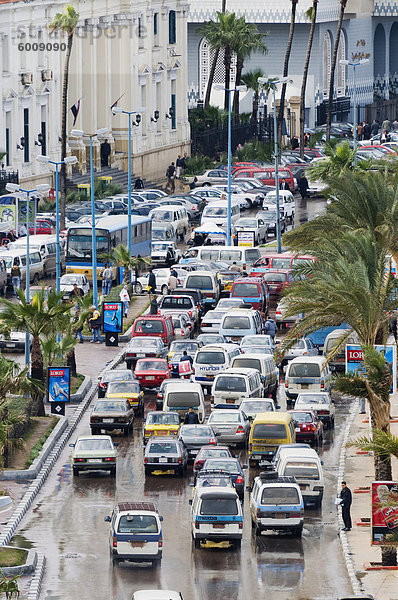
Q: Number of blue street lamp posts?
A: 7